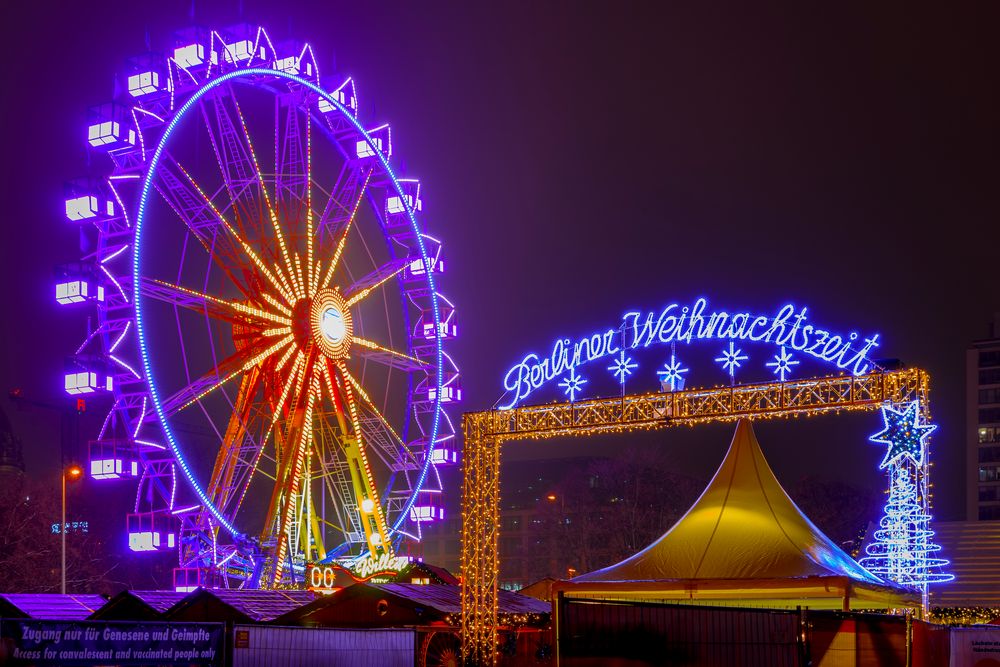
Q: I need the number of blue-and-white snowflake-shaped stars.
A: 5